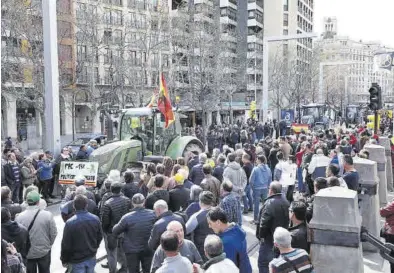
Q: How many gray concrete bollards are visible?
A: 4